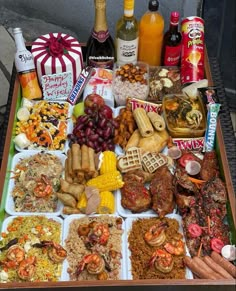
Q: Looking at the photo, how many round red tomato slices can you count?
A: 3